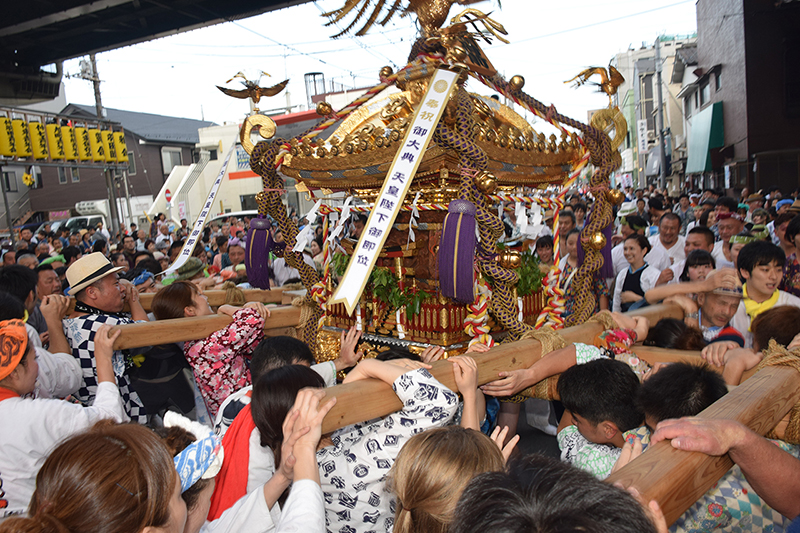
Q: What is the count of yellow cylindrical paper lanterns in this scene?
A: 9